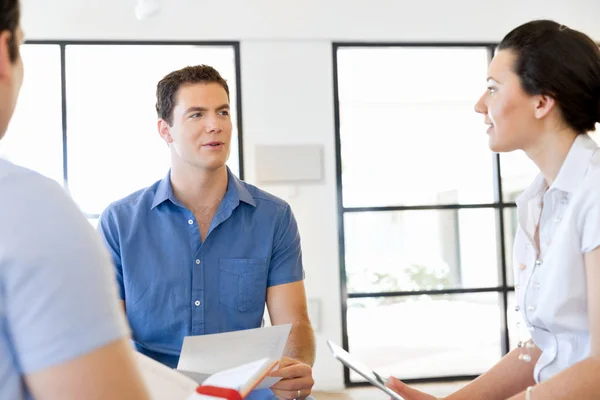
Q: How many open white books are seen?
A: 1